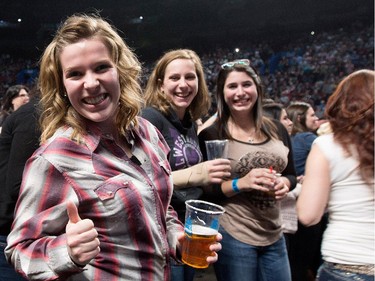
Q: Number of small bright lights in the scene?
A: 4